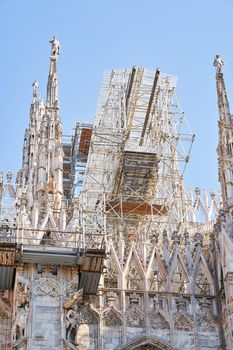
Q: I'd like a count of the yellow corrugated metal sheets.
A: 0